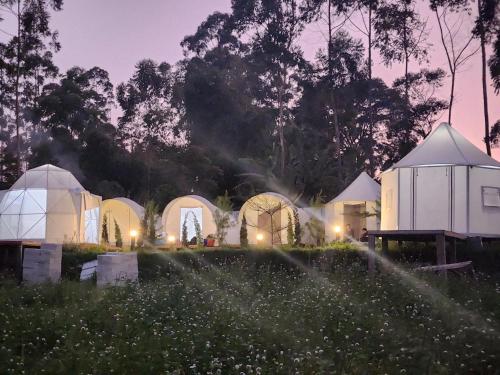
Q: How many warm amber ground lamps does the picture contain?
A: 4